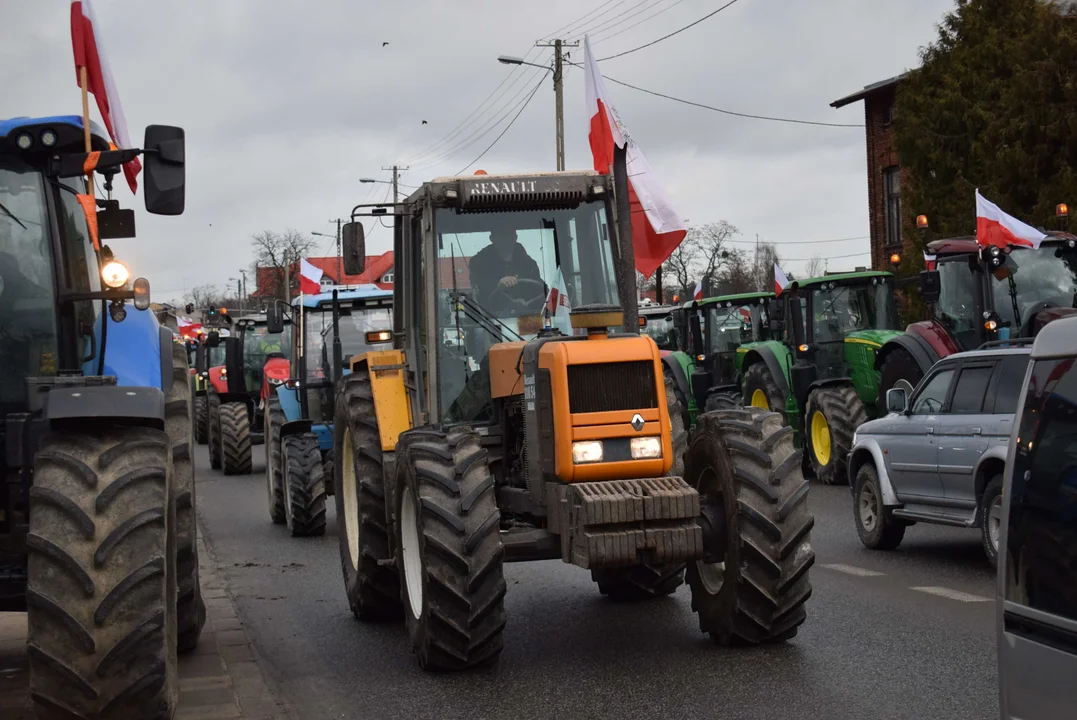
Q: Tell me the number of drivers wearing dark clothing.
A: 1